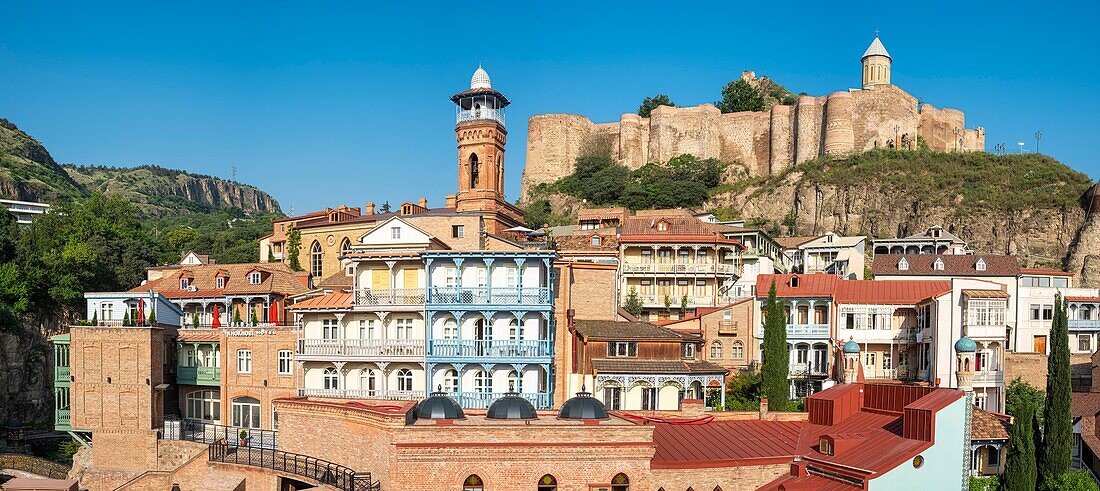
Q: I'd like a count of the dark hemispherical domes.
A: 3